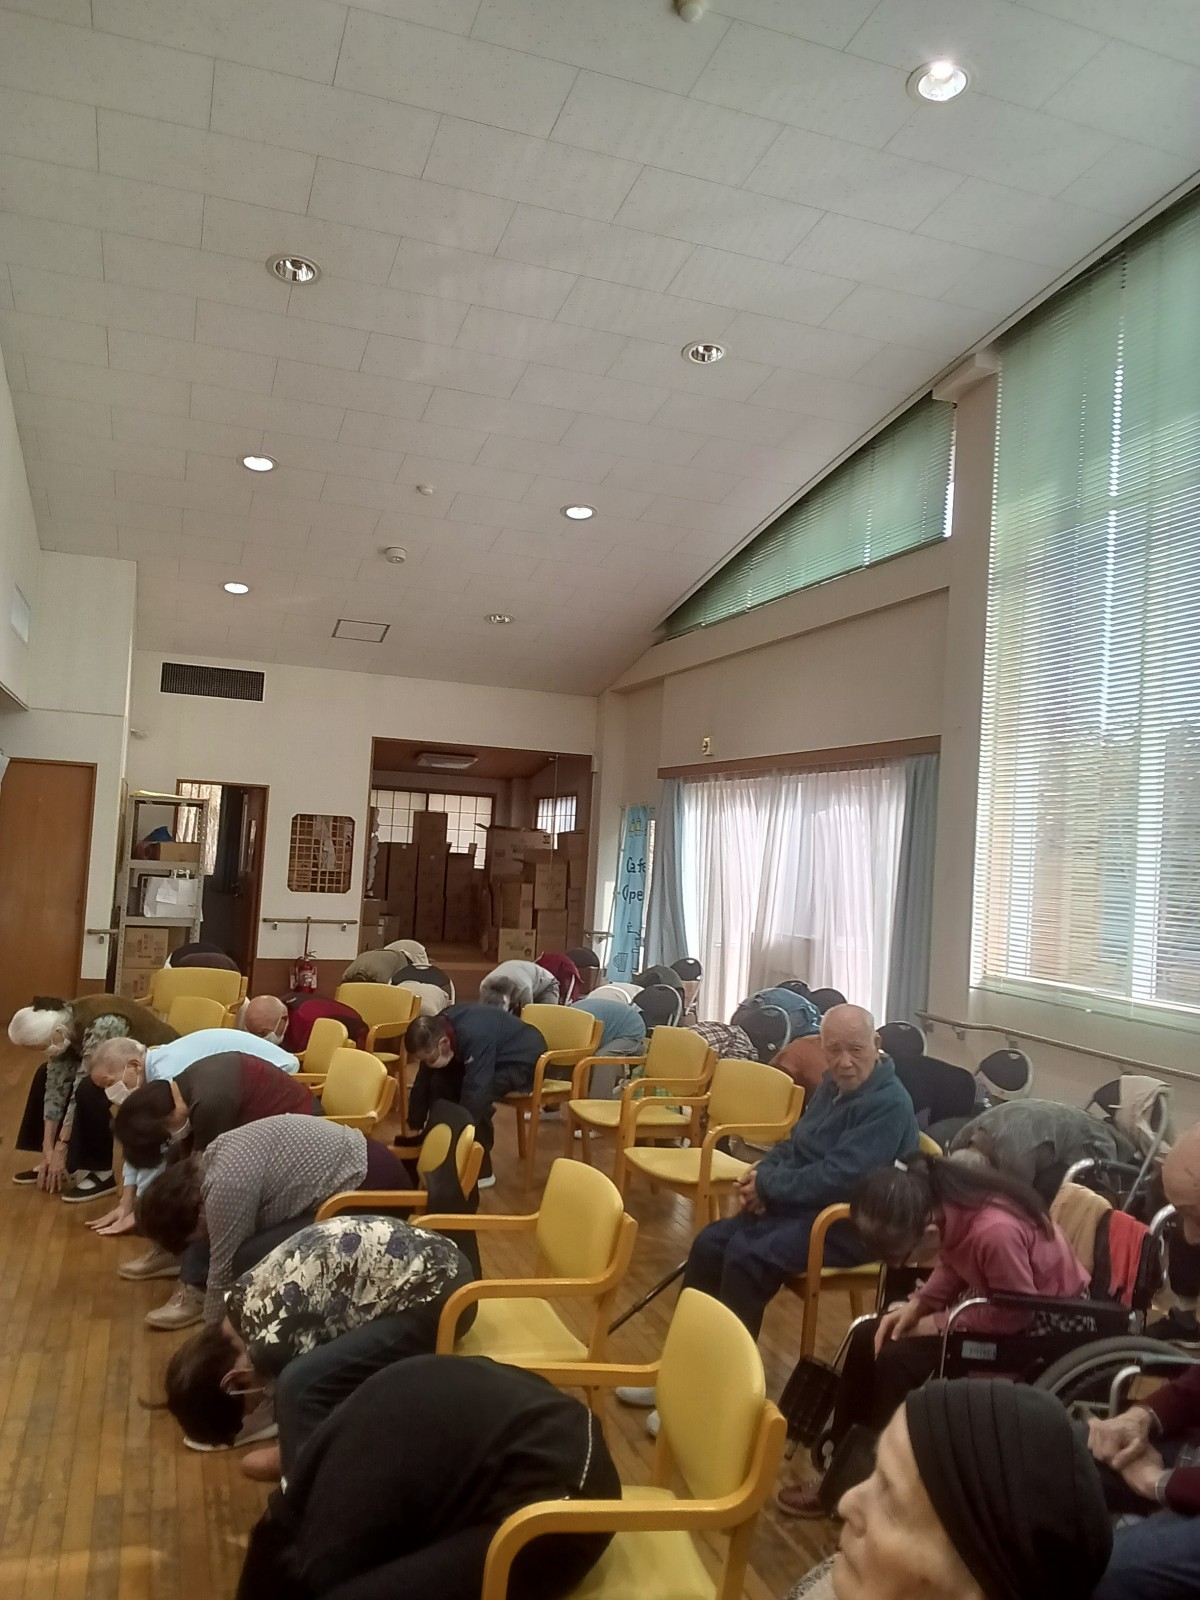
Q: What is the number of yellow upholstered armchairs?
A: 12